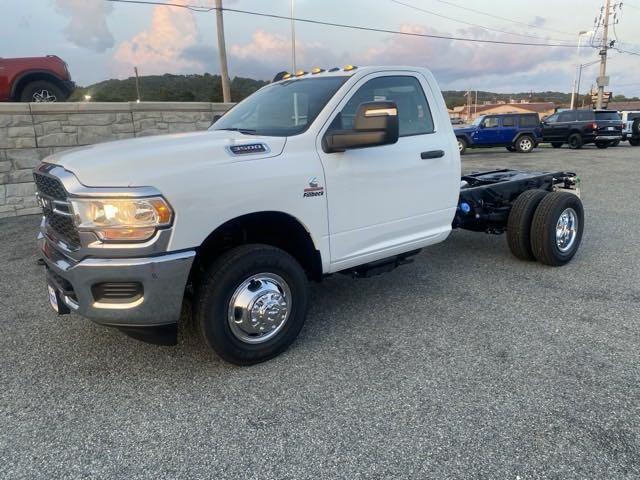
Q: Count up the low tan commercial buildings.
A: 1